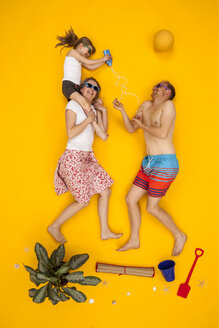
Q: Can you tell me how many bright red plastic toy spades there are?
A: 1